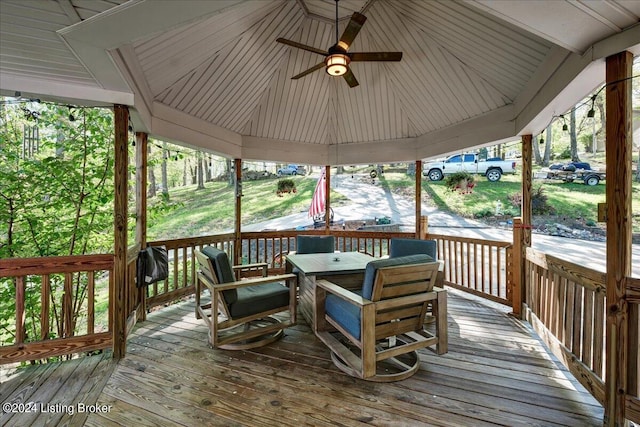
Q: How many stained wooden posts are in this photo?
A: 7